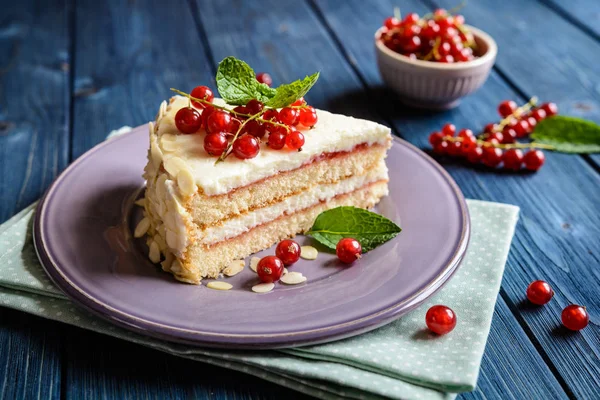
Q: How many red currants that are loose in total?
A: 6